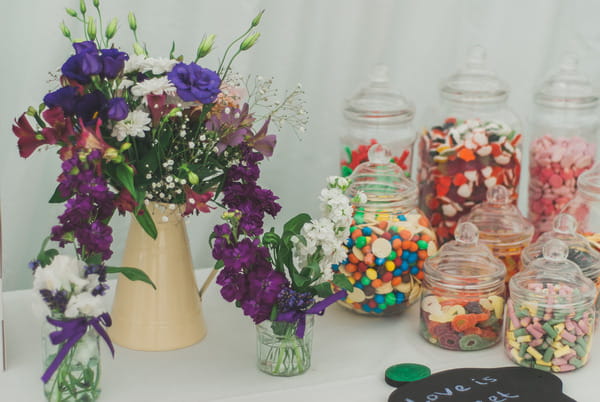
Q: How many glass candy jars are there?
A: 9